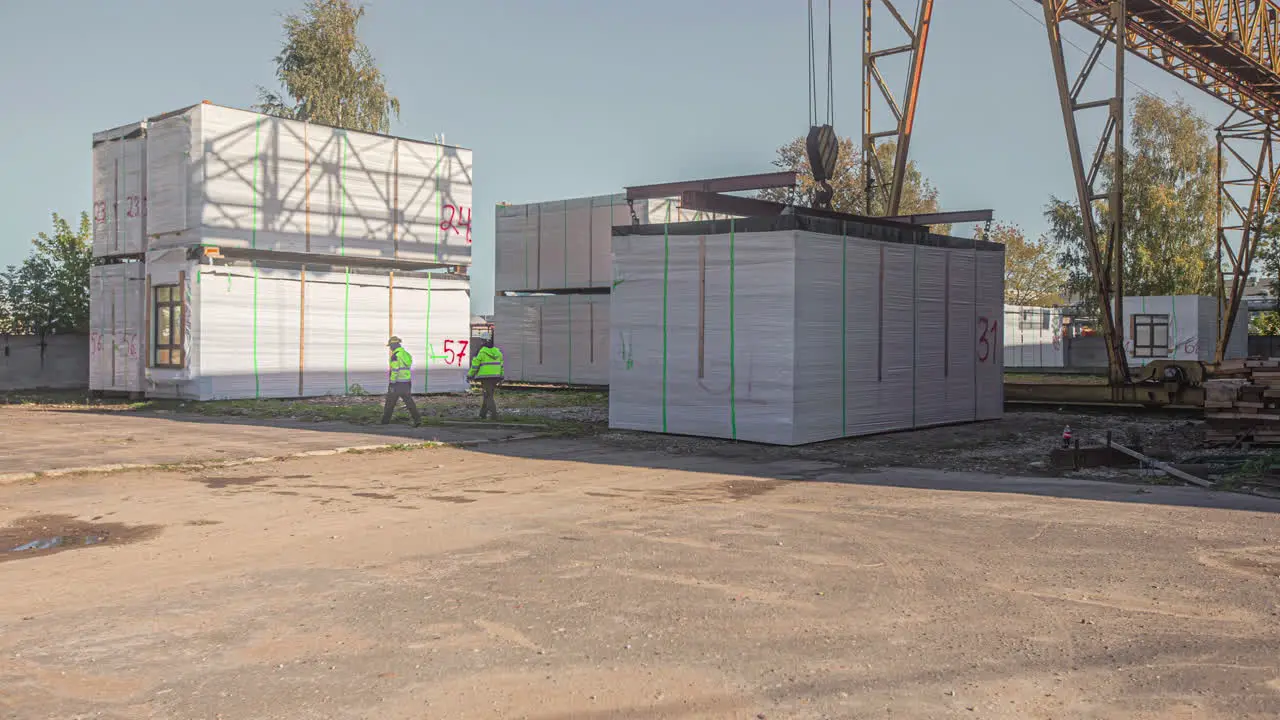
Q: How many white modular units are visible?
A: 9